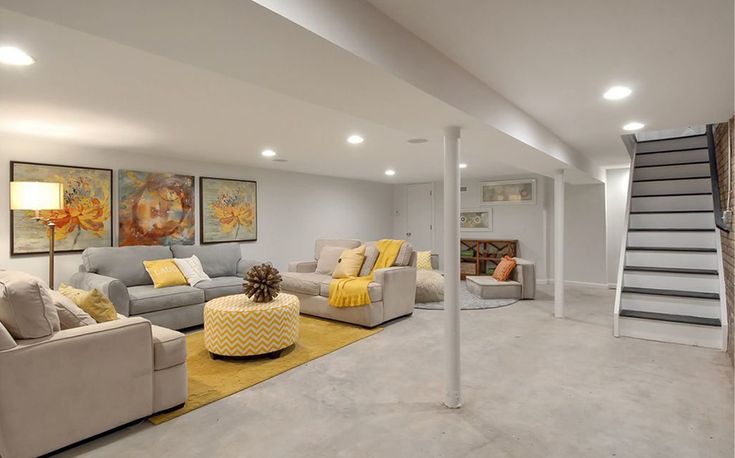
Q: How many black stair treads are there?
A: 11